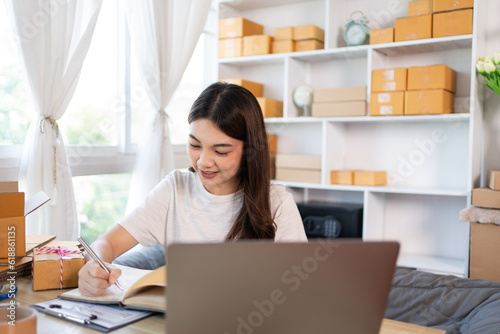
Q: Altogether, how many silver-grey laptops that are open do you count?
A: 1